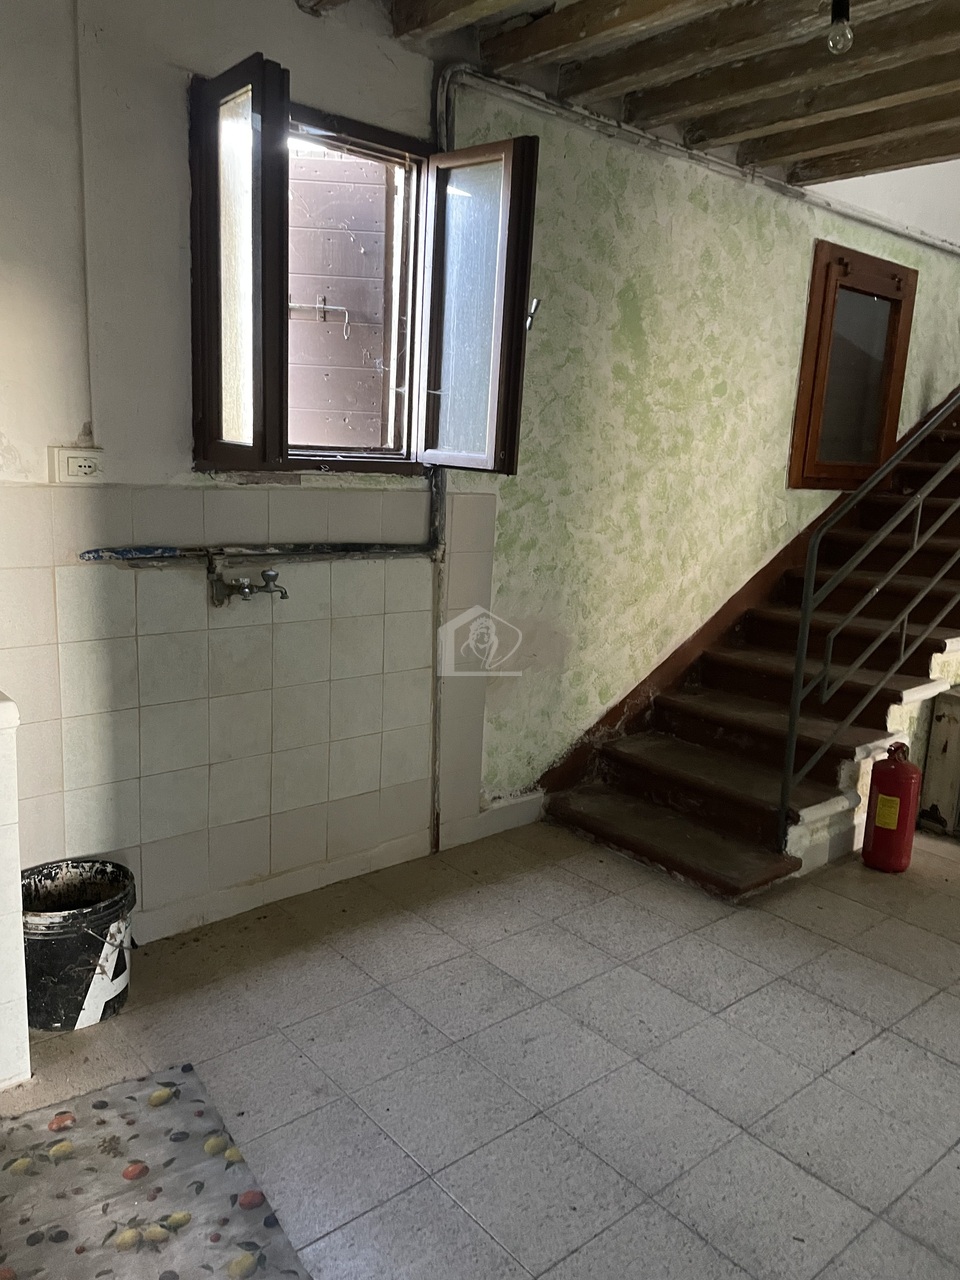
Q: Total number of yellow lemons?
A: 9